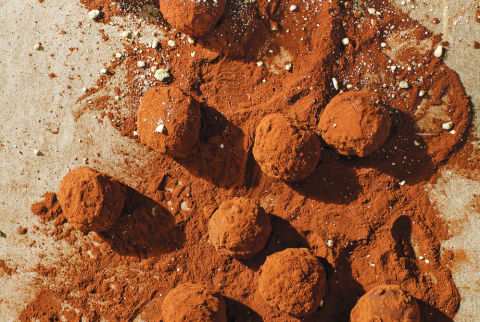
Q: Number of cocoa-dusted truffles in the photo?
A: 9